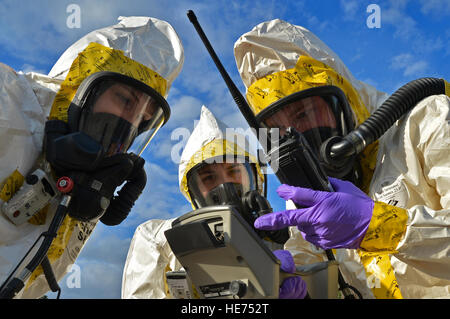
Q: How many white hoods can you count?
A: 3